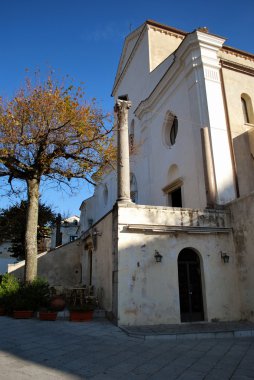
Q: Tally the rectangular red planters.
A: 3